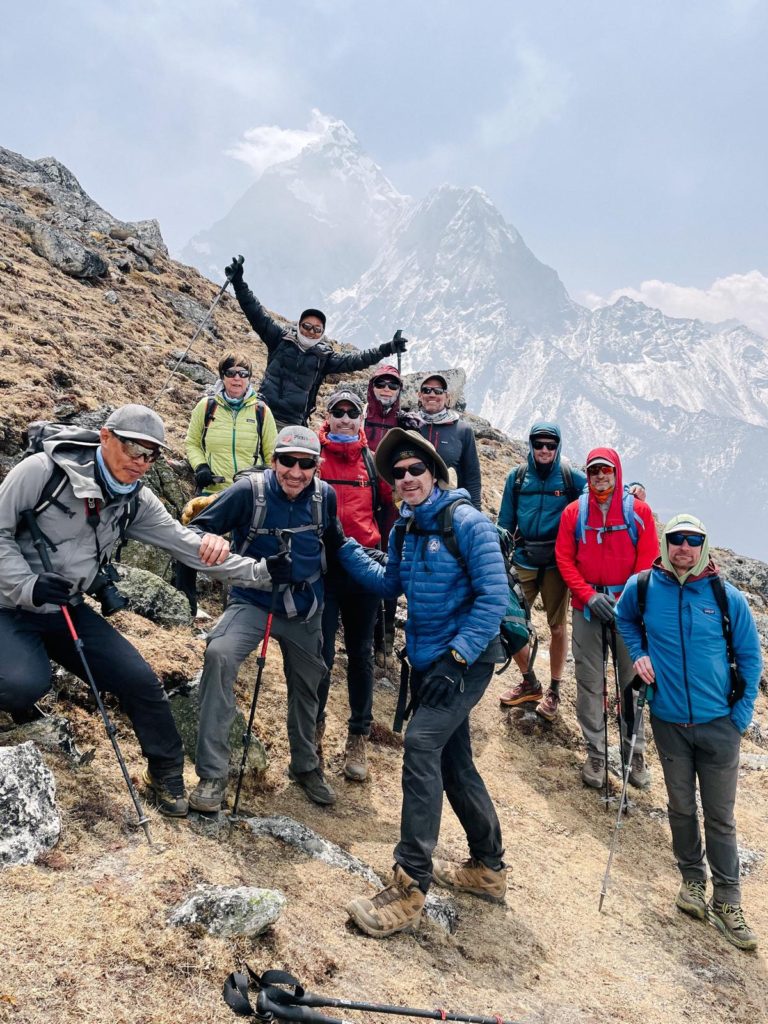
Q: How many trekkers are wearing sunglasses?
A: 11